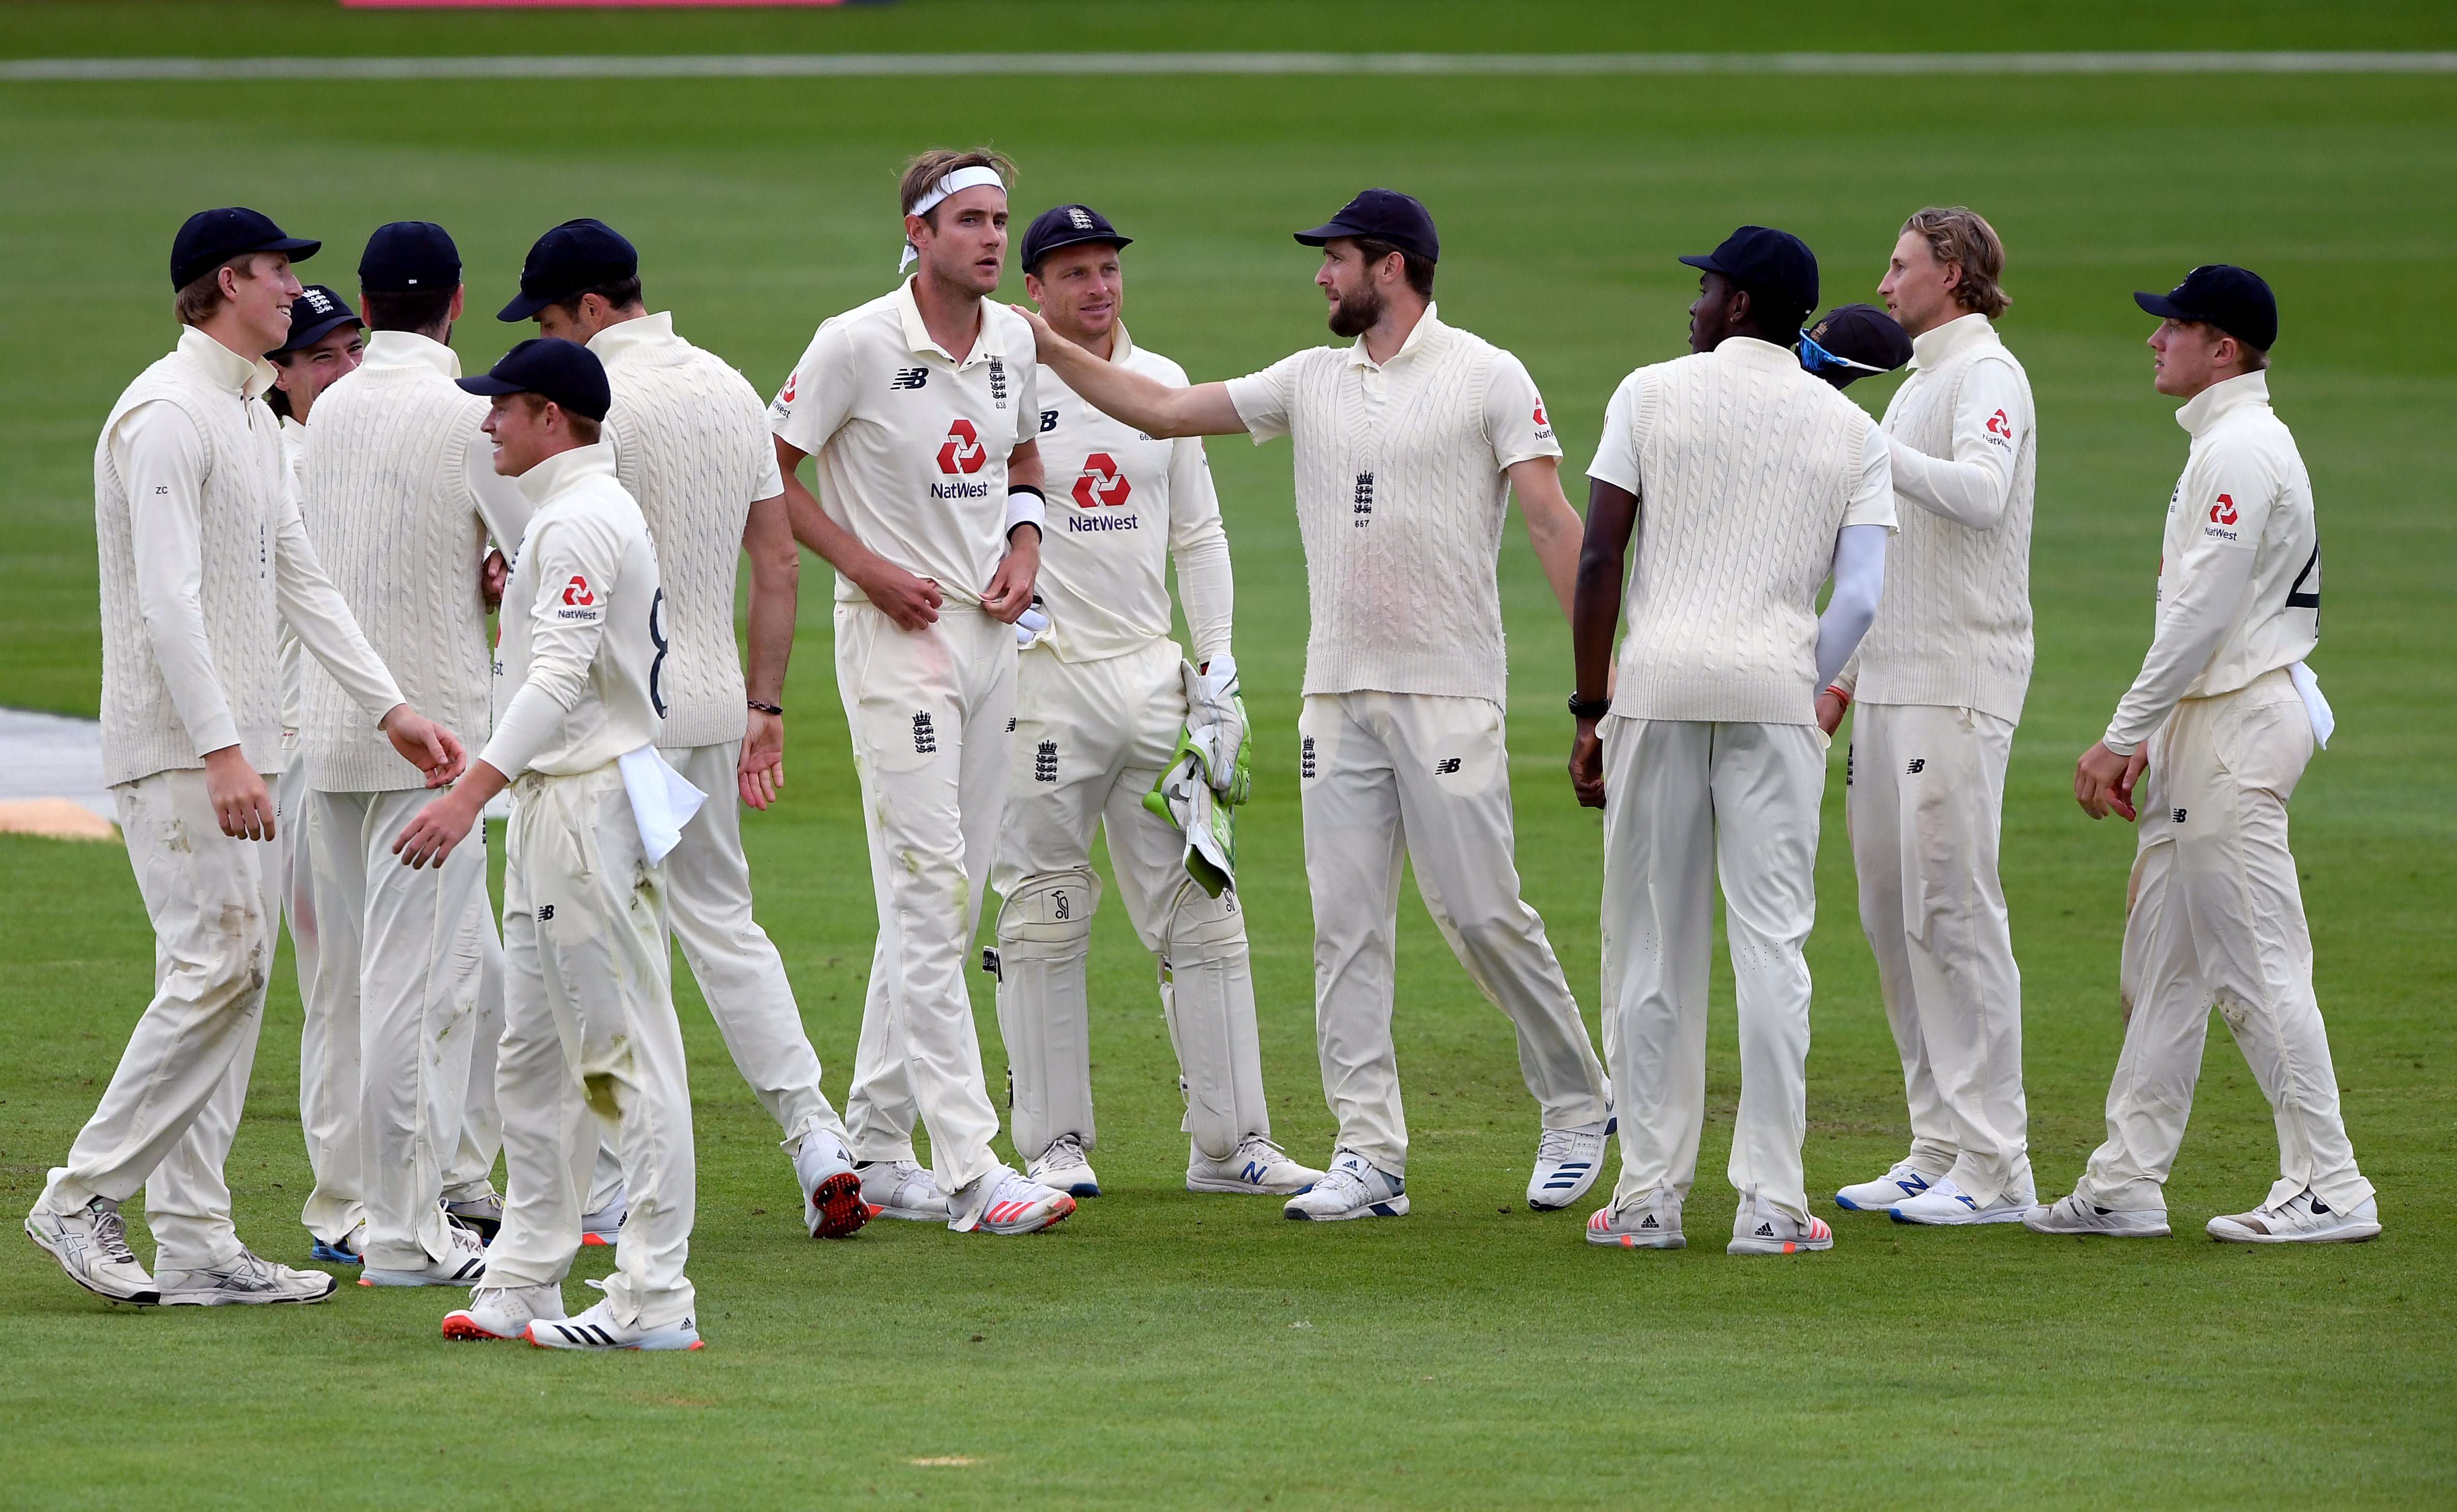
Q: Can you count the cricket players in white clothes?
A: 11